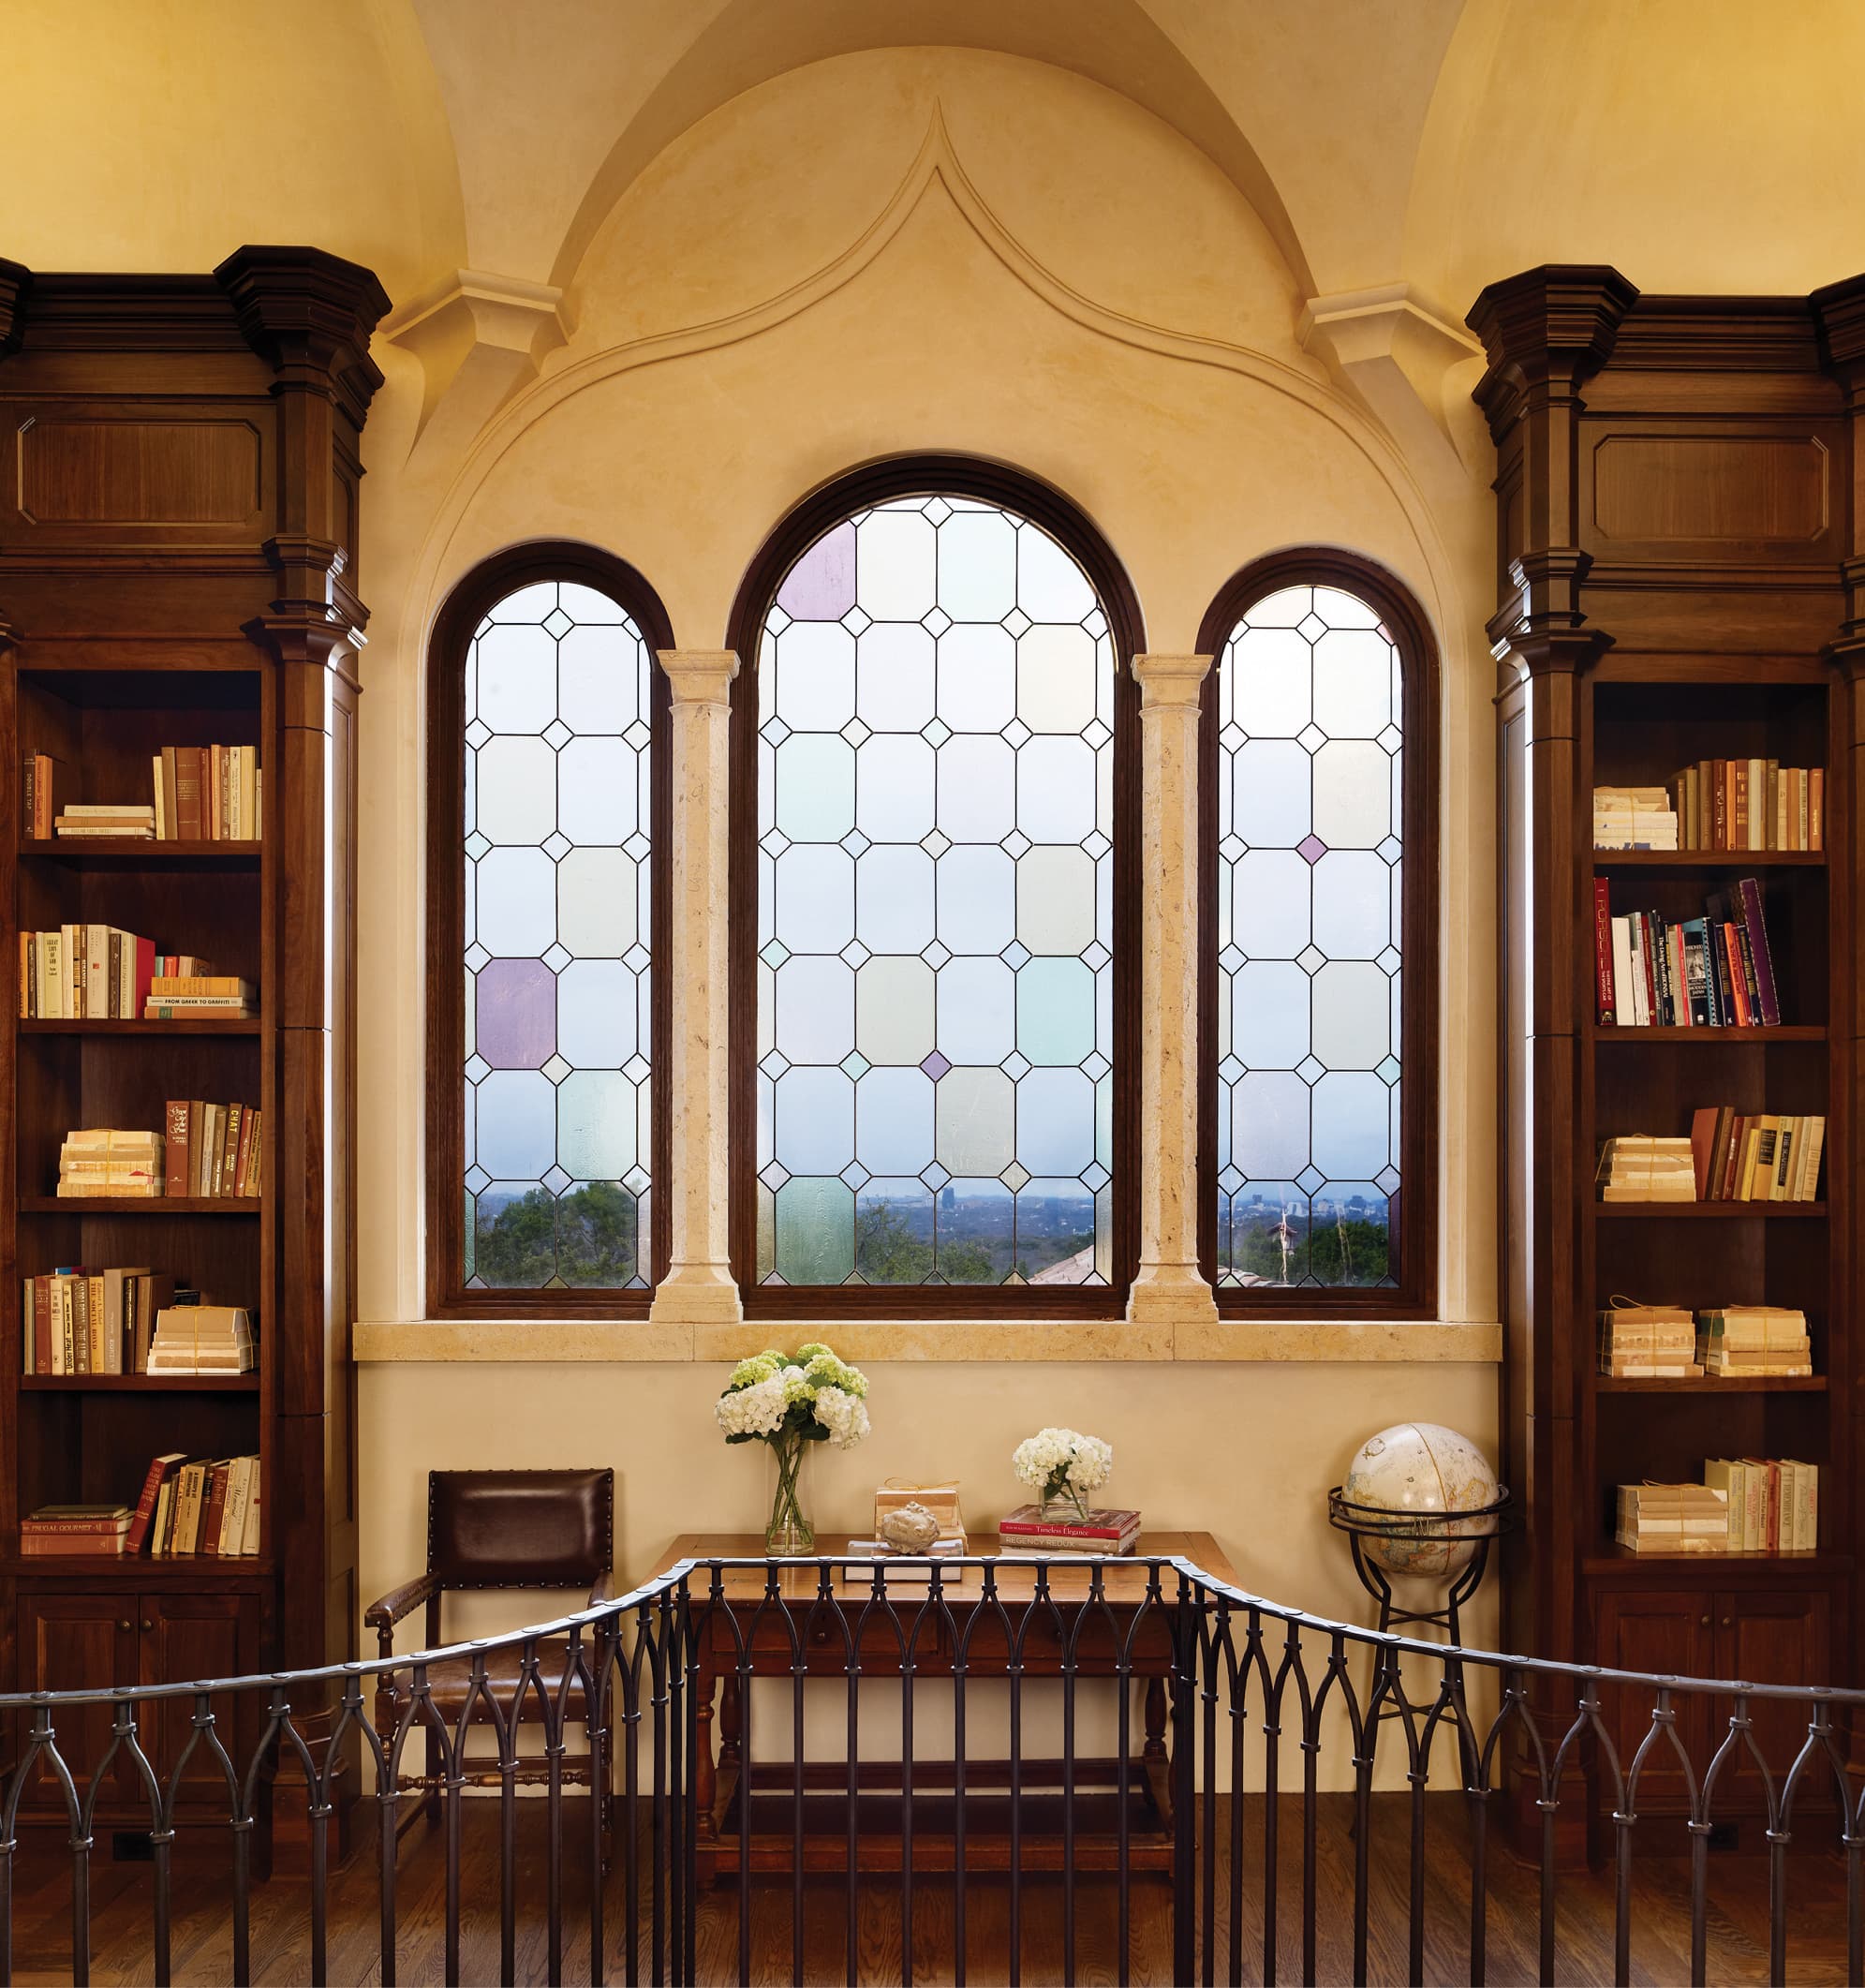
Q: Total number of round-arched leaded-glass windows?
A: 3